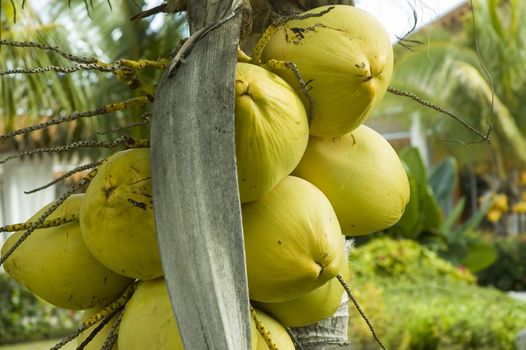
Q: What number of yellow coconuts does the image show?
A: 10